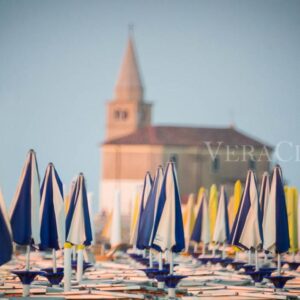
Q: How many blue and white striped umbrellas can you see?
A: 12